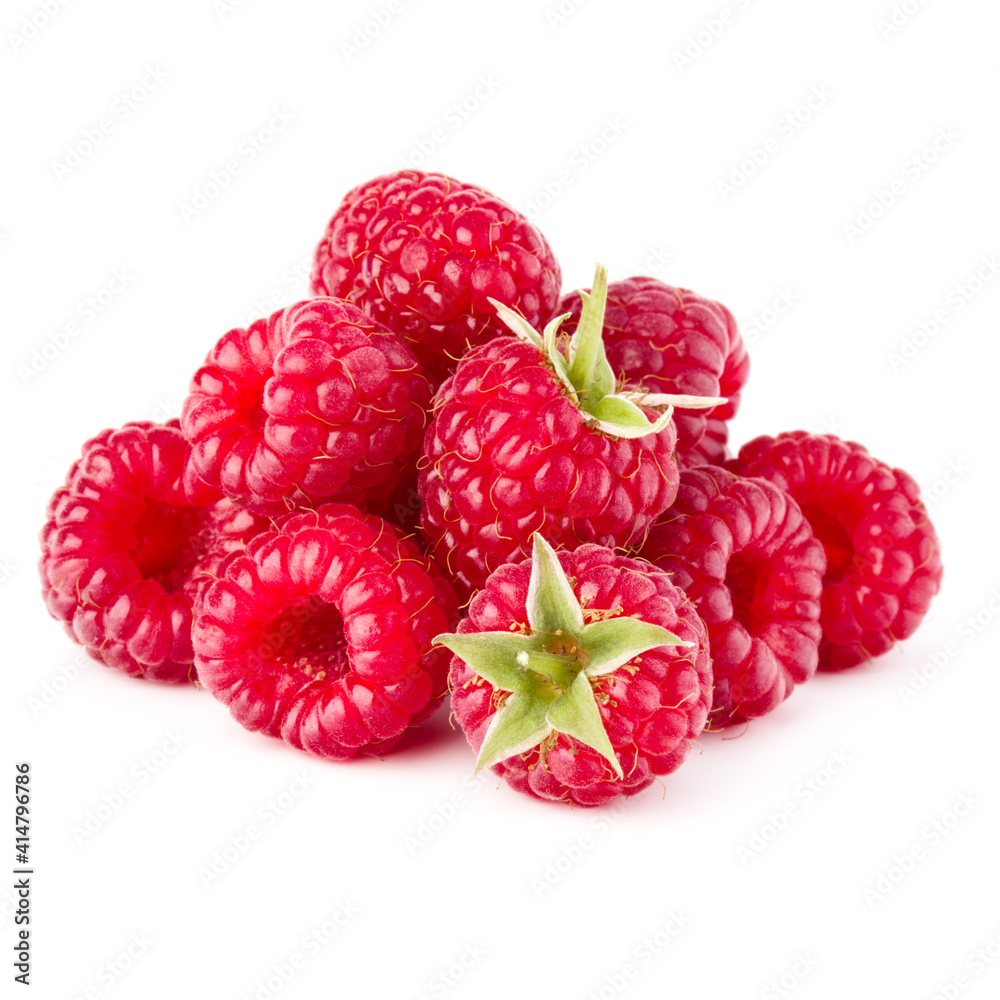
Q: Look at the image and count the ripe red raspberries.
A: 9